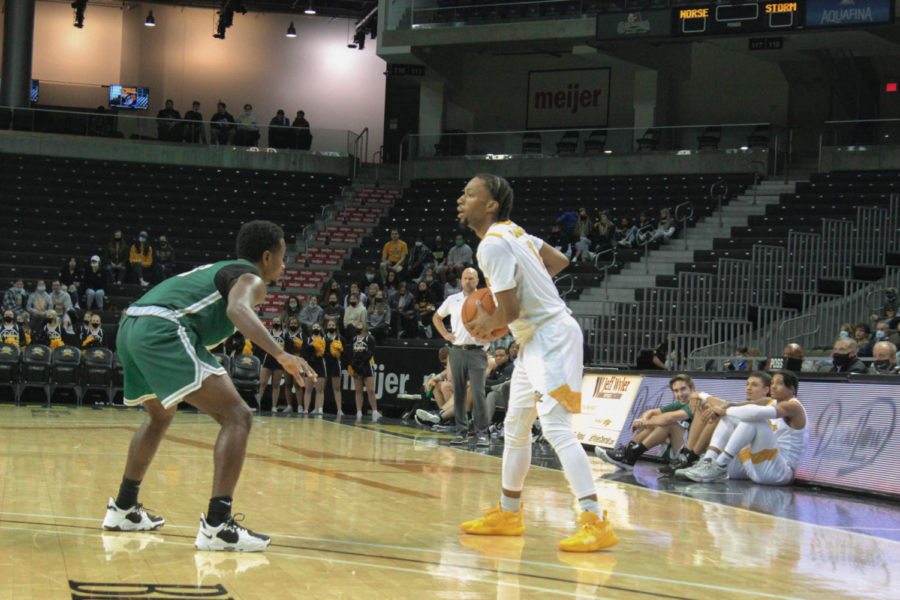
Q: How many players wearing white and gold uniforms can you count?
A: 3